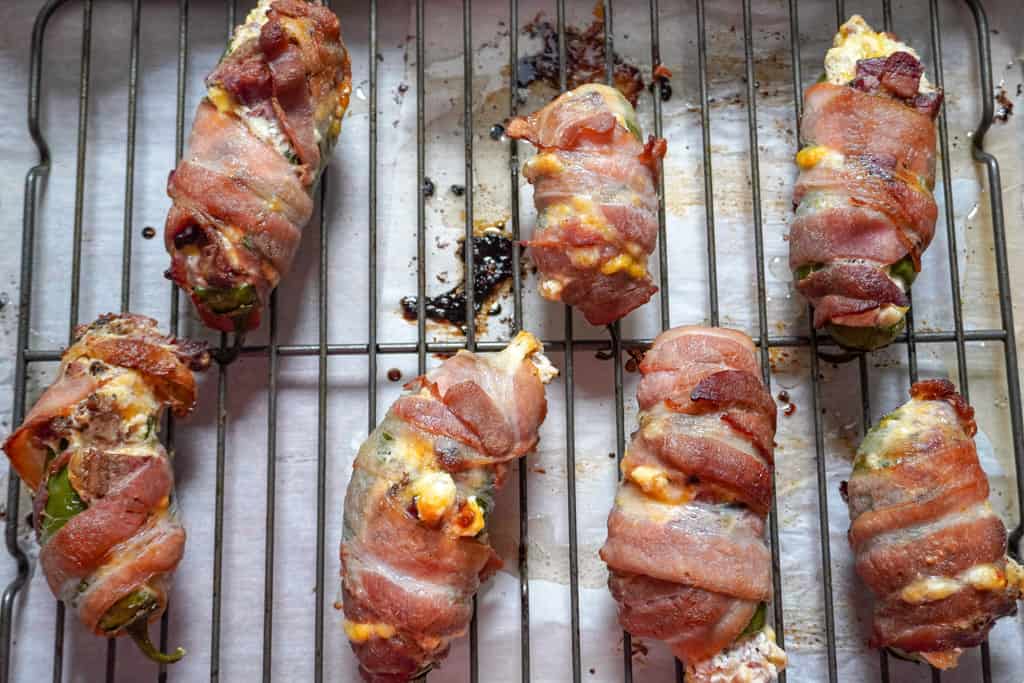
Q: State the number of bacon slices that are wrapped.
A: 7